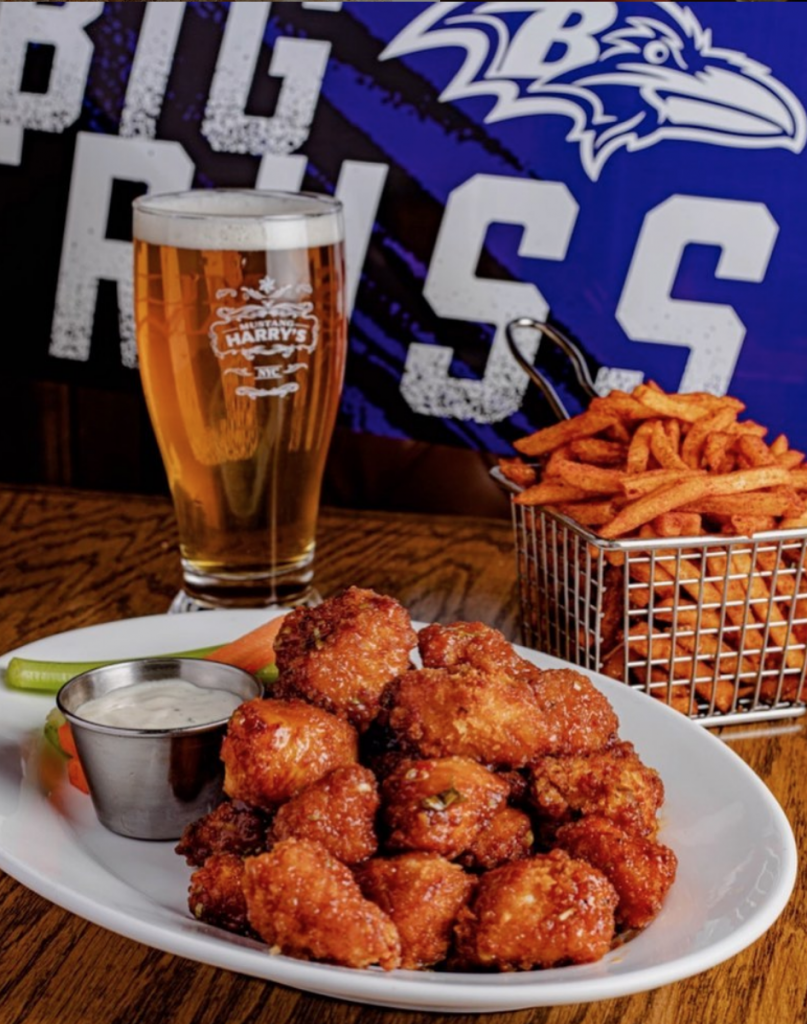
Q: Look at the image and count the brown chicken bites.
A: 15